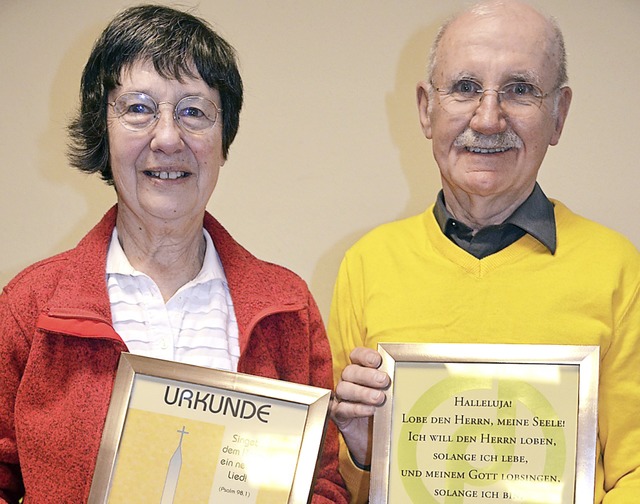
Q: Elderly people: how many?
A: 2